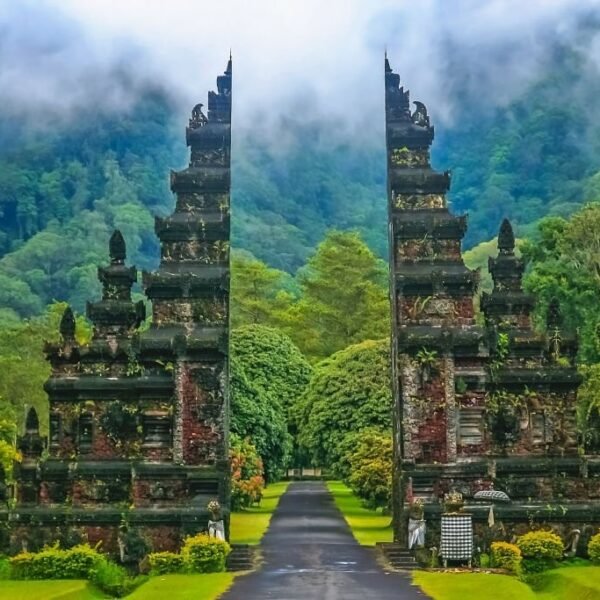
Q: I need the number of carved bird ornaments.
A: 2